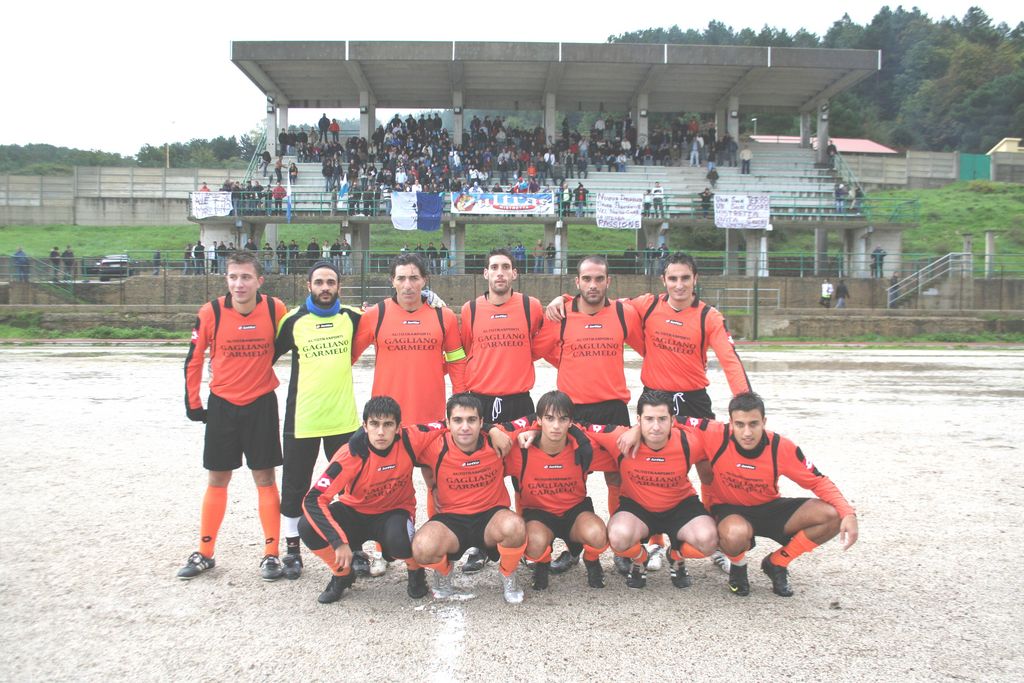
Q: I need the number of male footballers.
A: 11